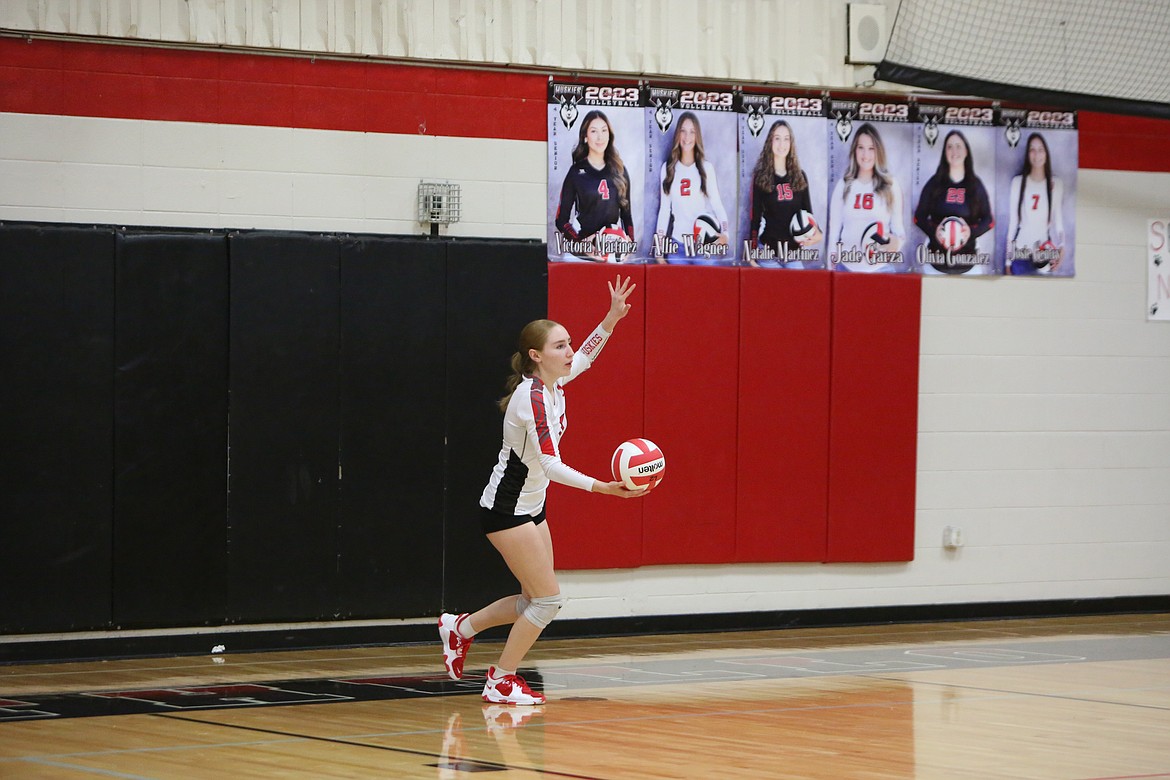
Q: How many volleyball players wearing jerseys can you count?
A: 7